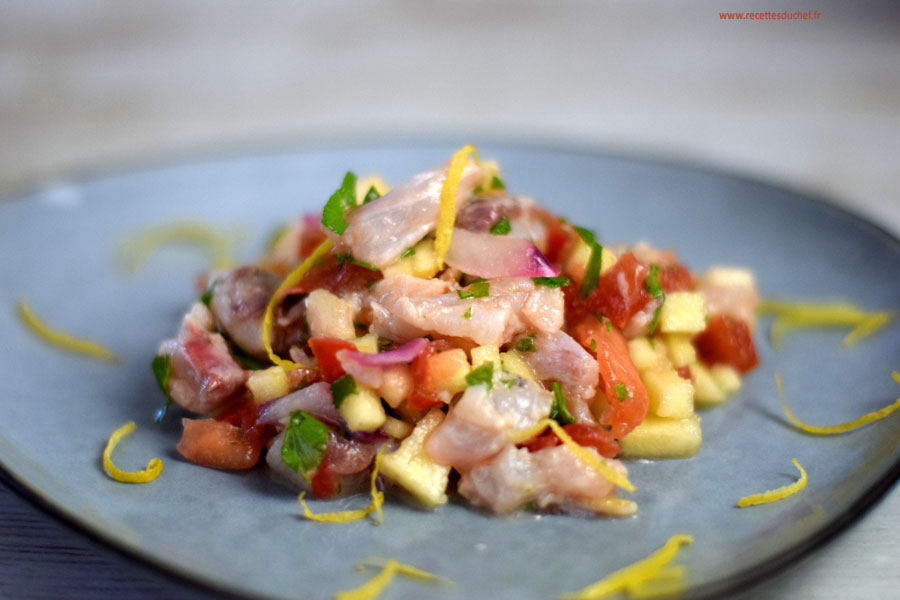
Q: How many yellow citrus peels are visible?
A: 12